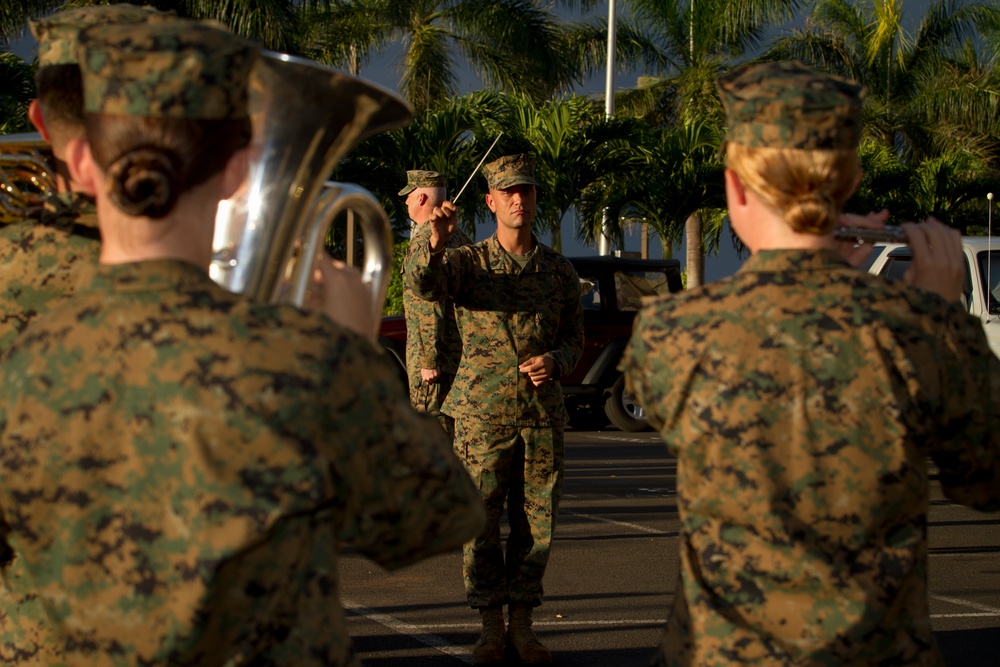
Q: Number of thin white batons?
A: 1